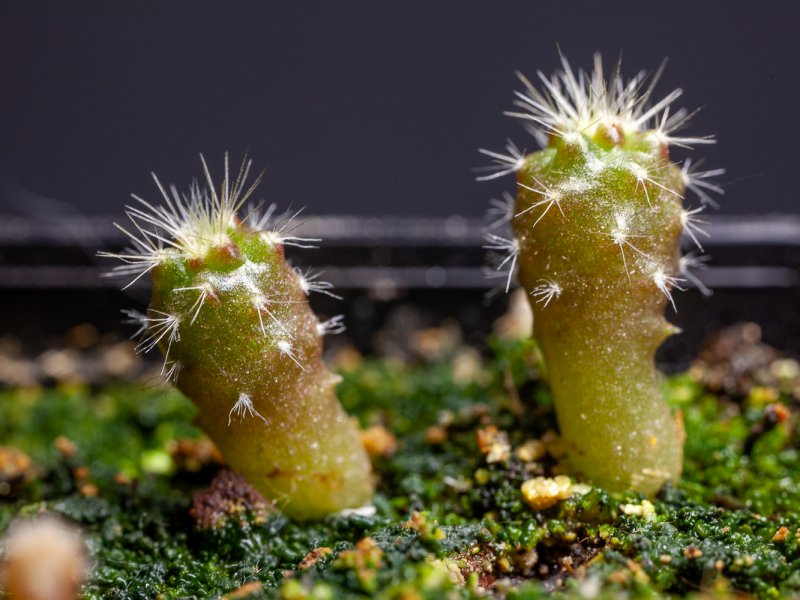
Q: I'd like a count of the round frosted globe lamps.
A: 0